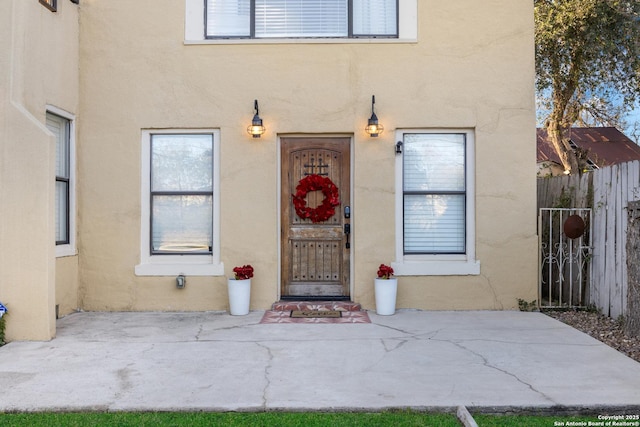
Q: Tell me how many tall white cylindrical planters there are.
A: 2